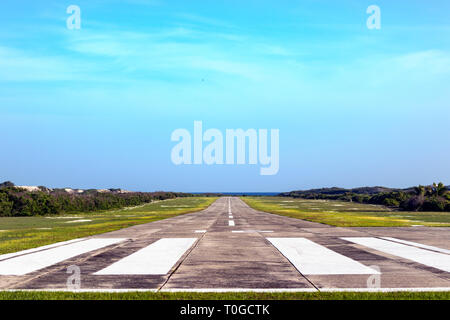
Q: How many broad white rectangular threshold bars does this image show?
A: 4